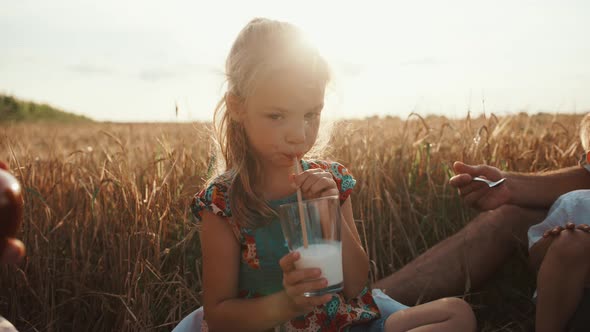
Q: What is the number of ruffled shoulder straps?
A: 2